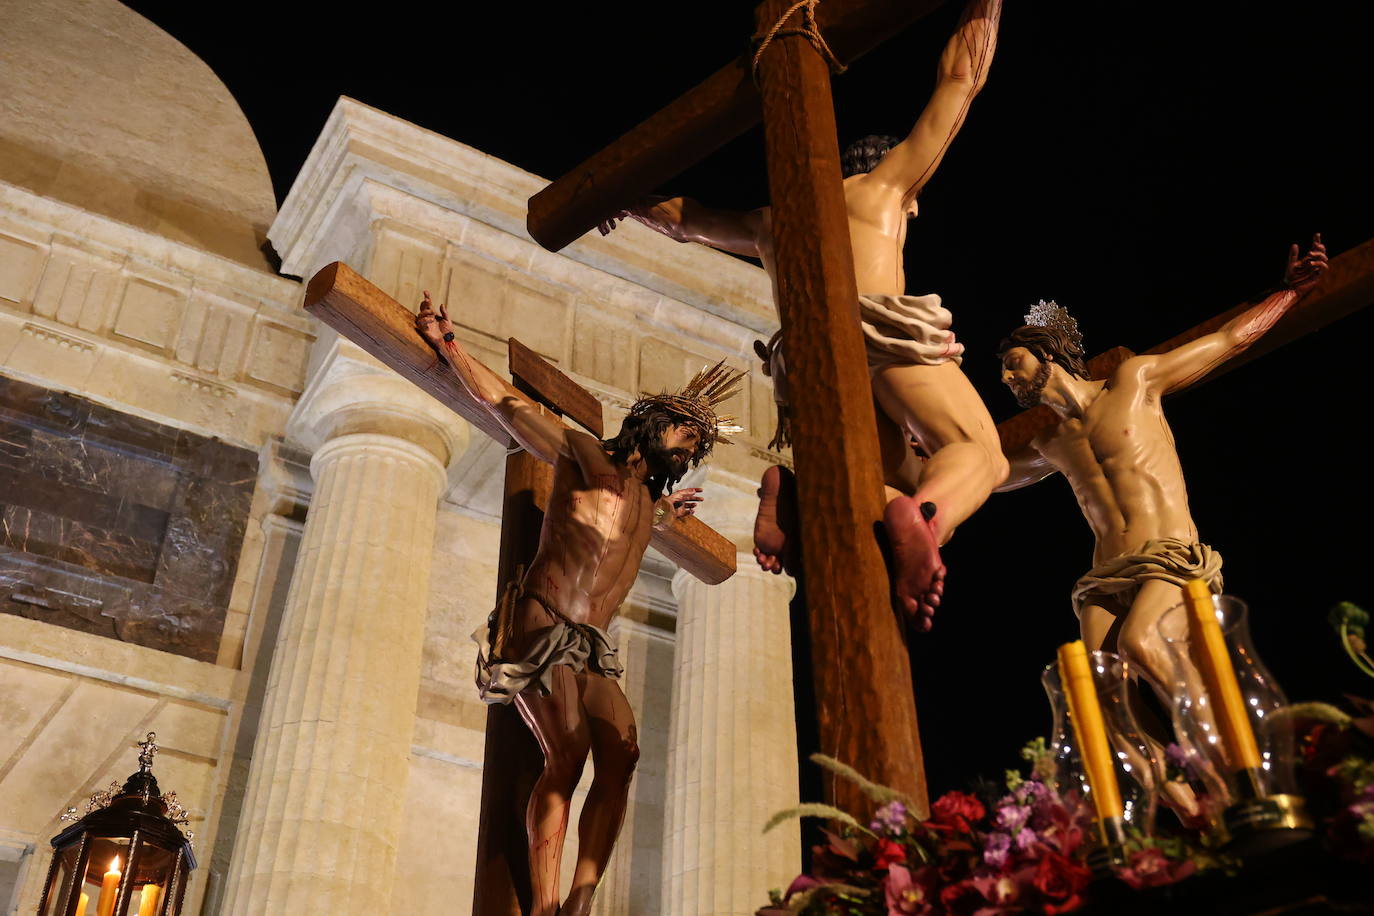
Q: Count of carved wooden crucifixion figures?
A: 3